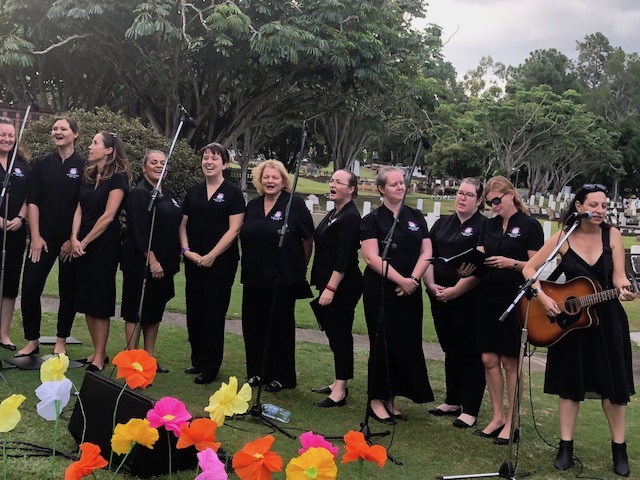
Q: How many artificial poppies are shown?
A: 14